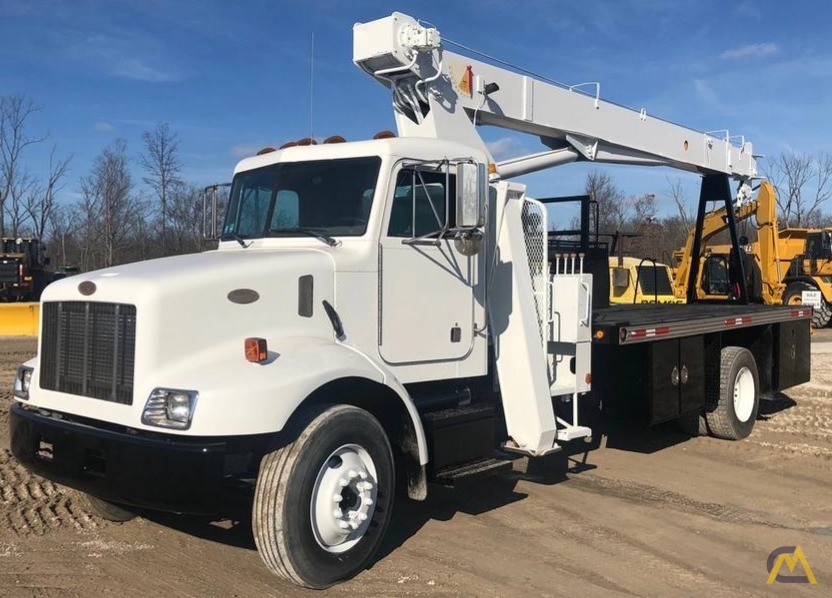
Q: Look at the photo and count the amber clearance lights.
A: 5